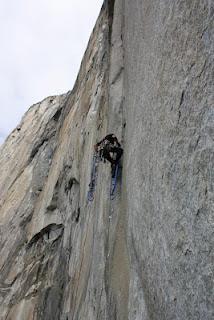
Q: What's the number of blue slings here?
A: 2